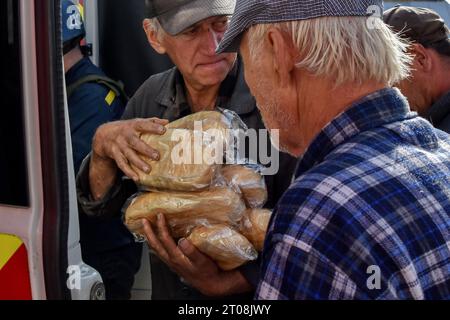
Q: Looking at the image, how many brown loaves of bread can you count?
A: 5